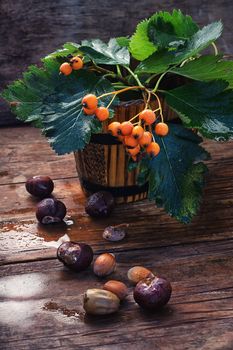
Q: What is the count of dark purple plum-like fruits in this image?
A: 5